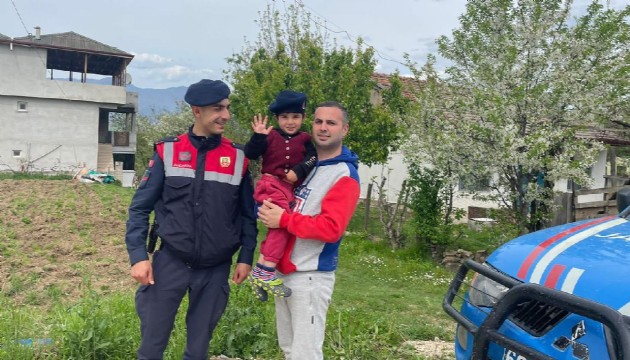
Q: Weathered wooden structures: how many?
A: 1